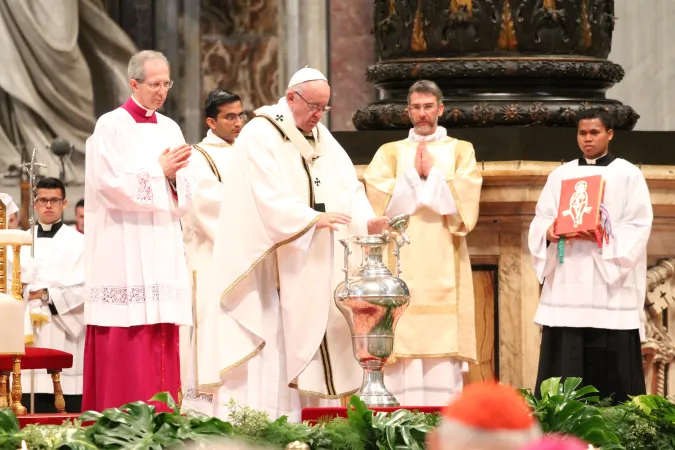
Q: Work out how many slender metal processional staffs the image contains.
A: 1